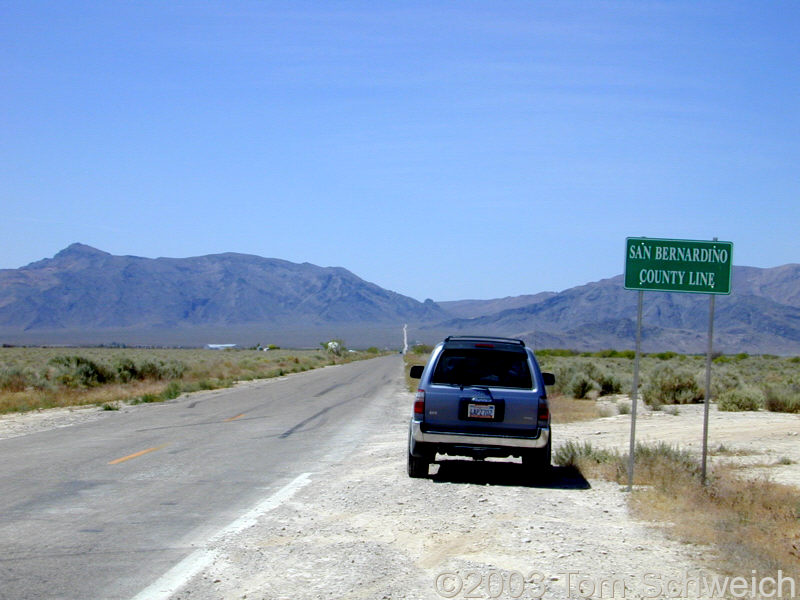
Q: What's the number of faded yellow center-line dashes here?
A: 2